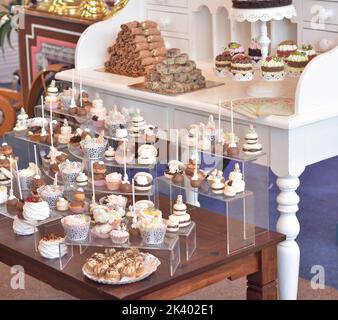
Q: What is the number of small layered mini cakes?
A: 8